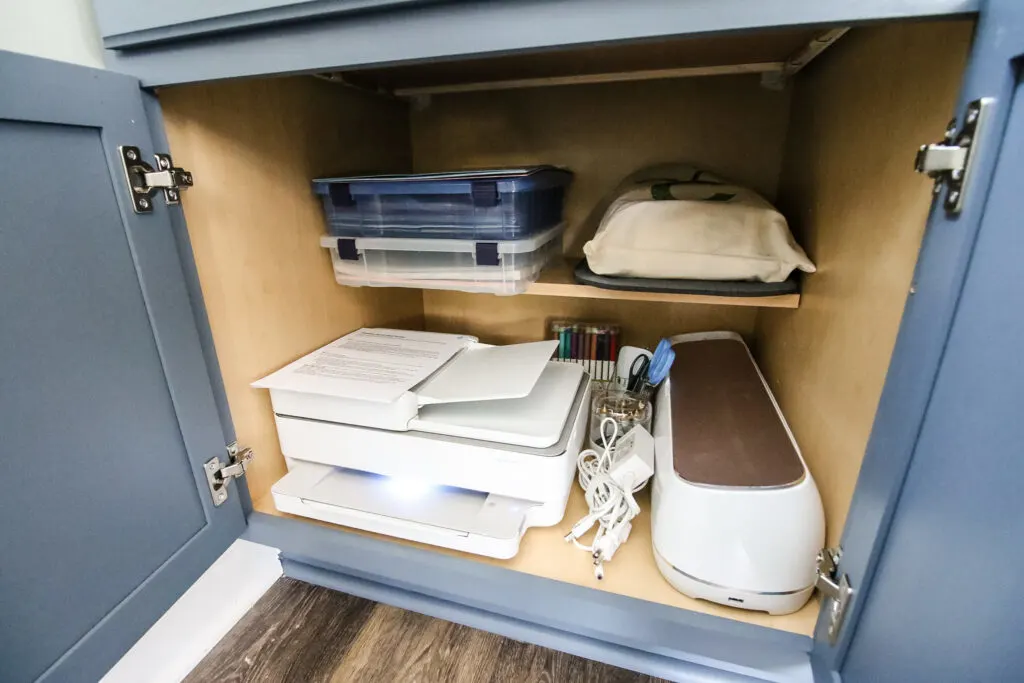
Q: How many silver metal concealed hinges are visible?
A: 4